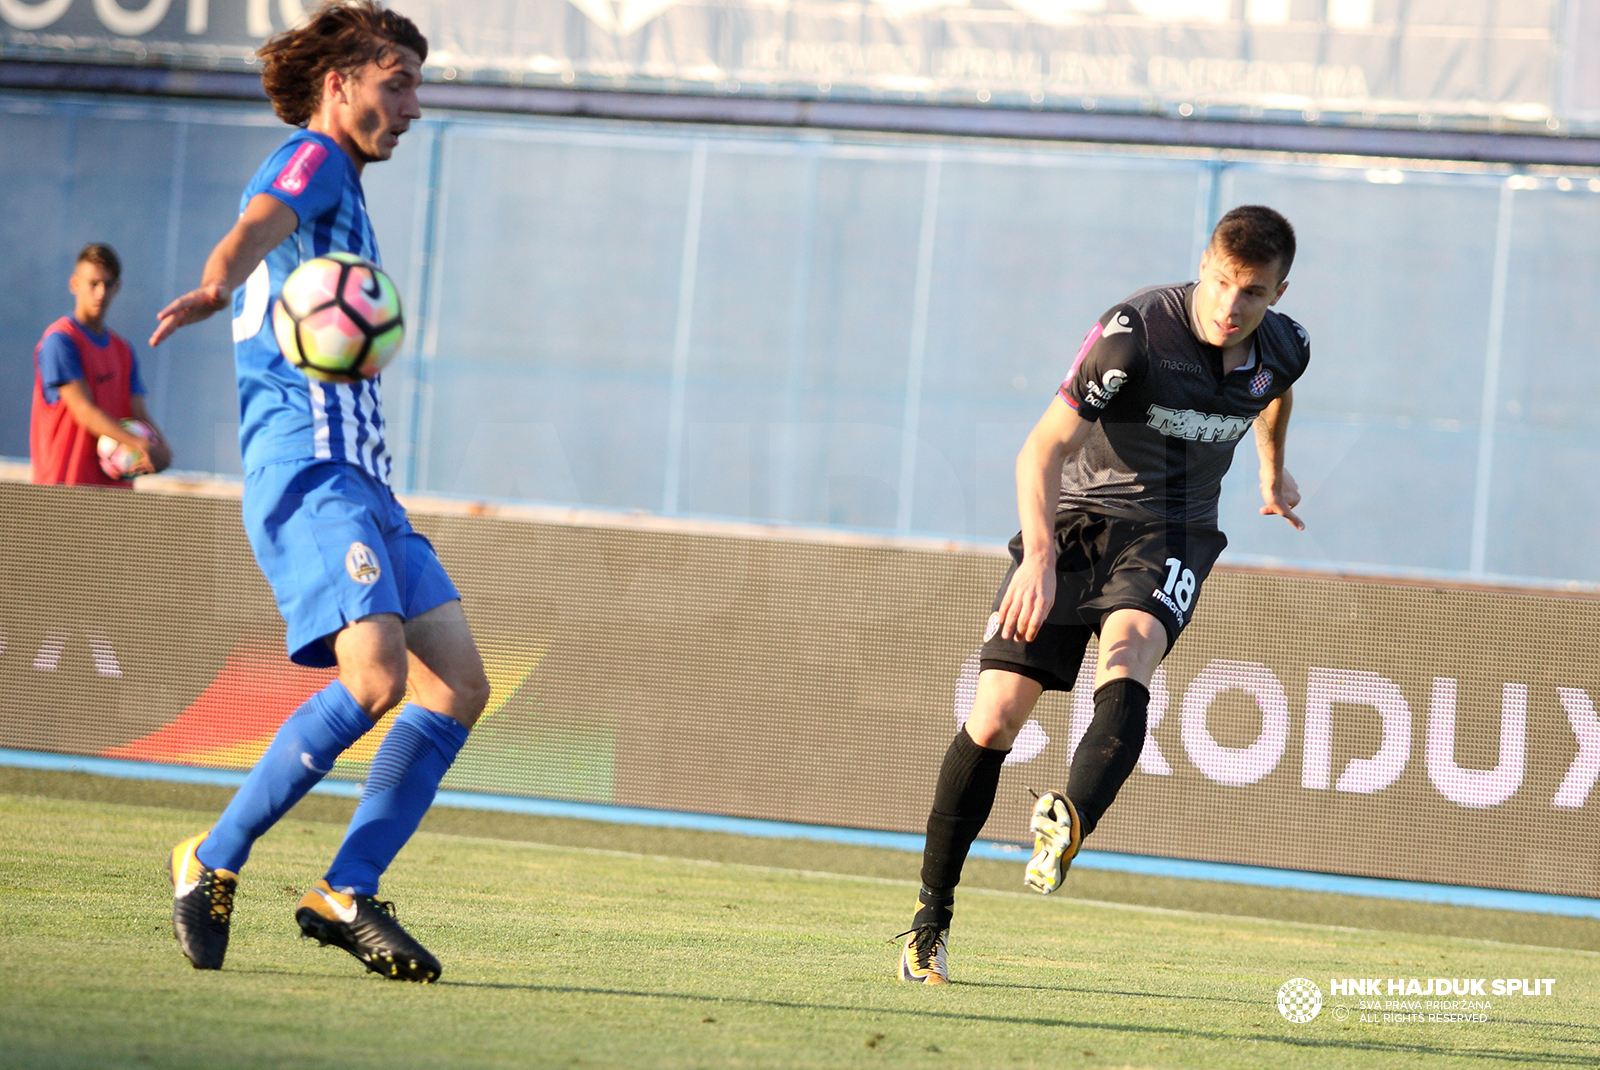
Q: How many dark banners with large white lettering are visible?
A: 1